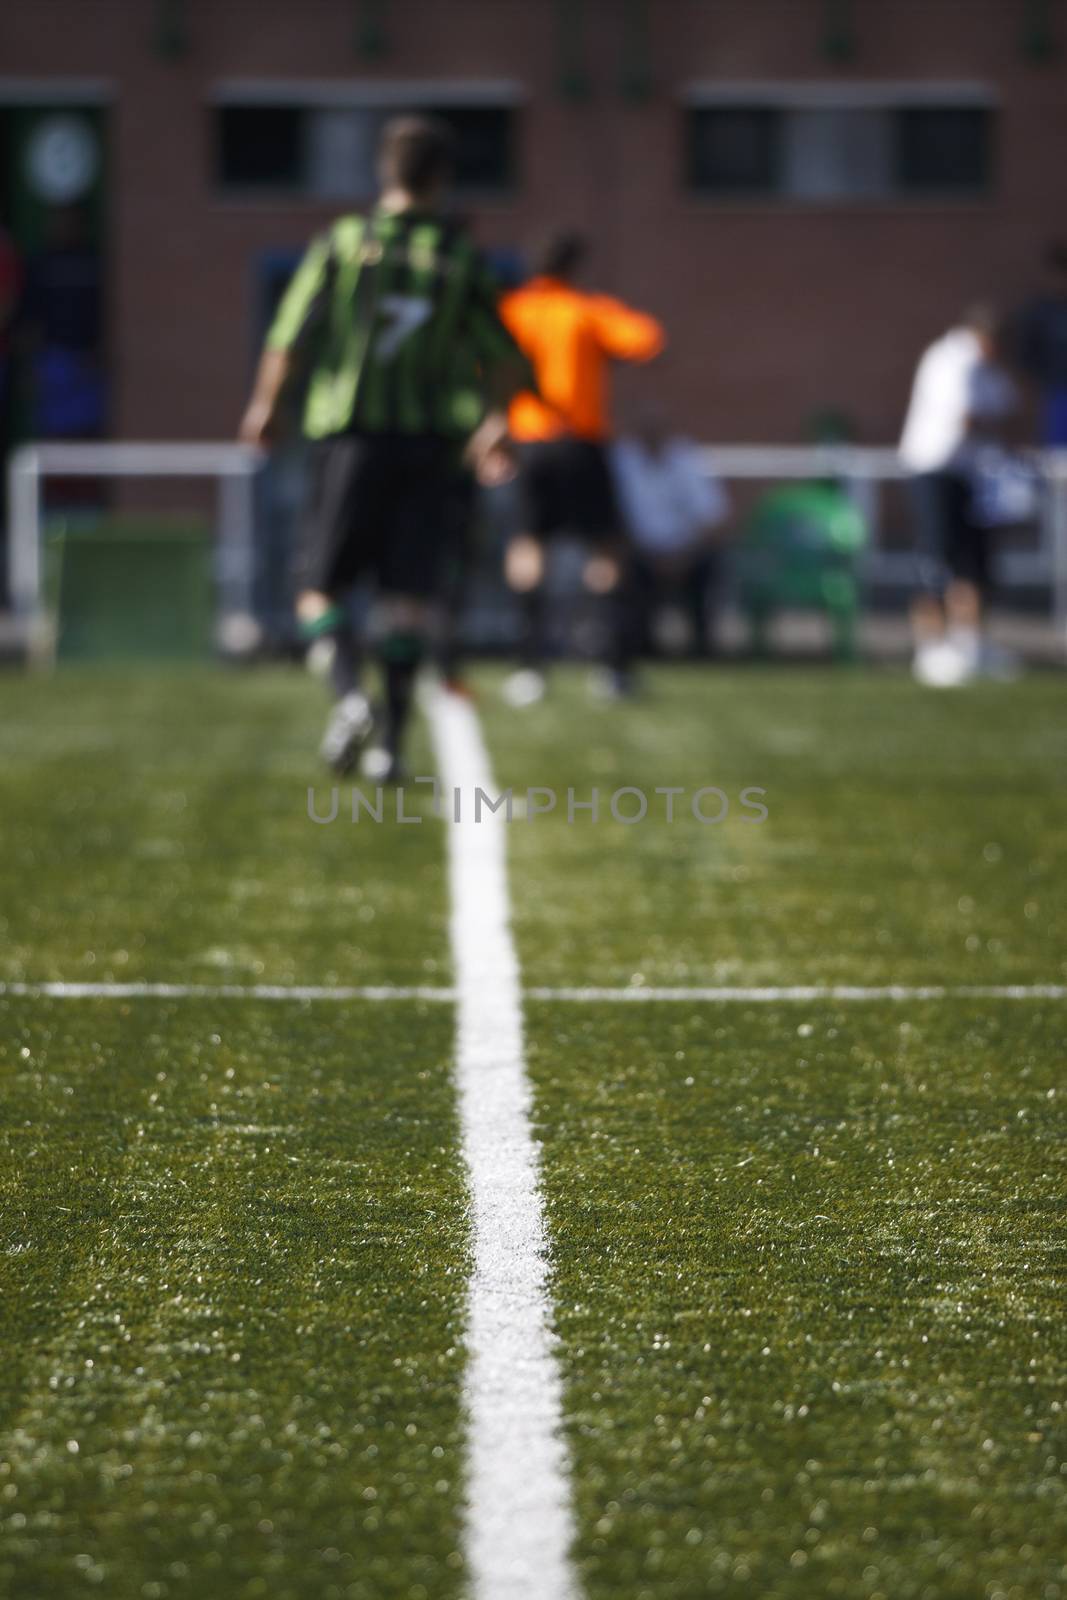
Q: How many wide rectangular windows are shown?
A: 2